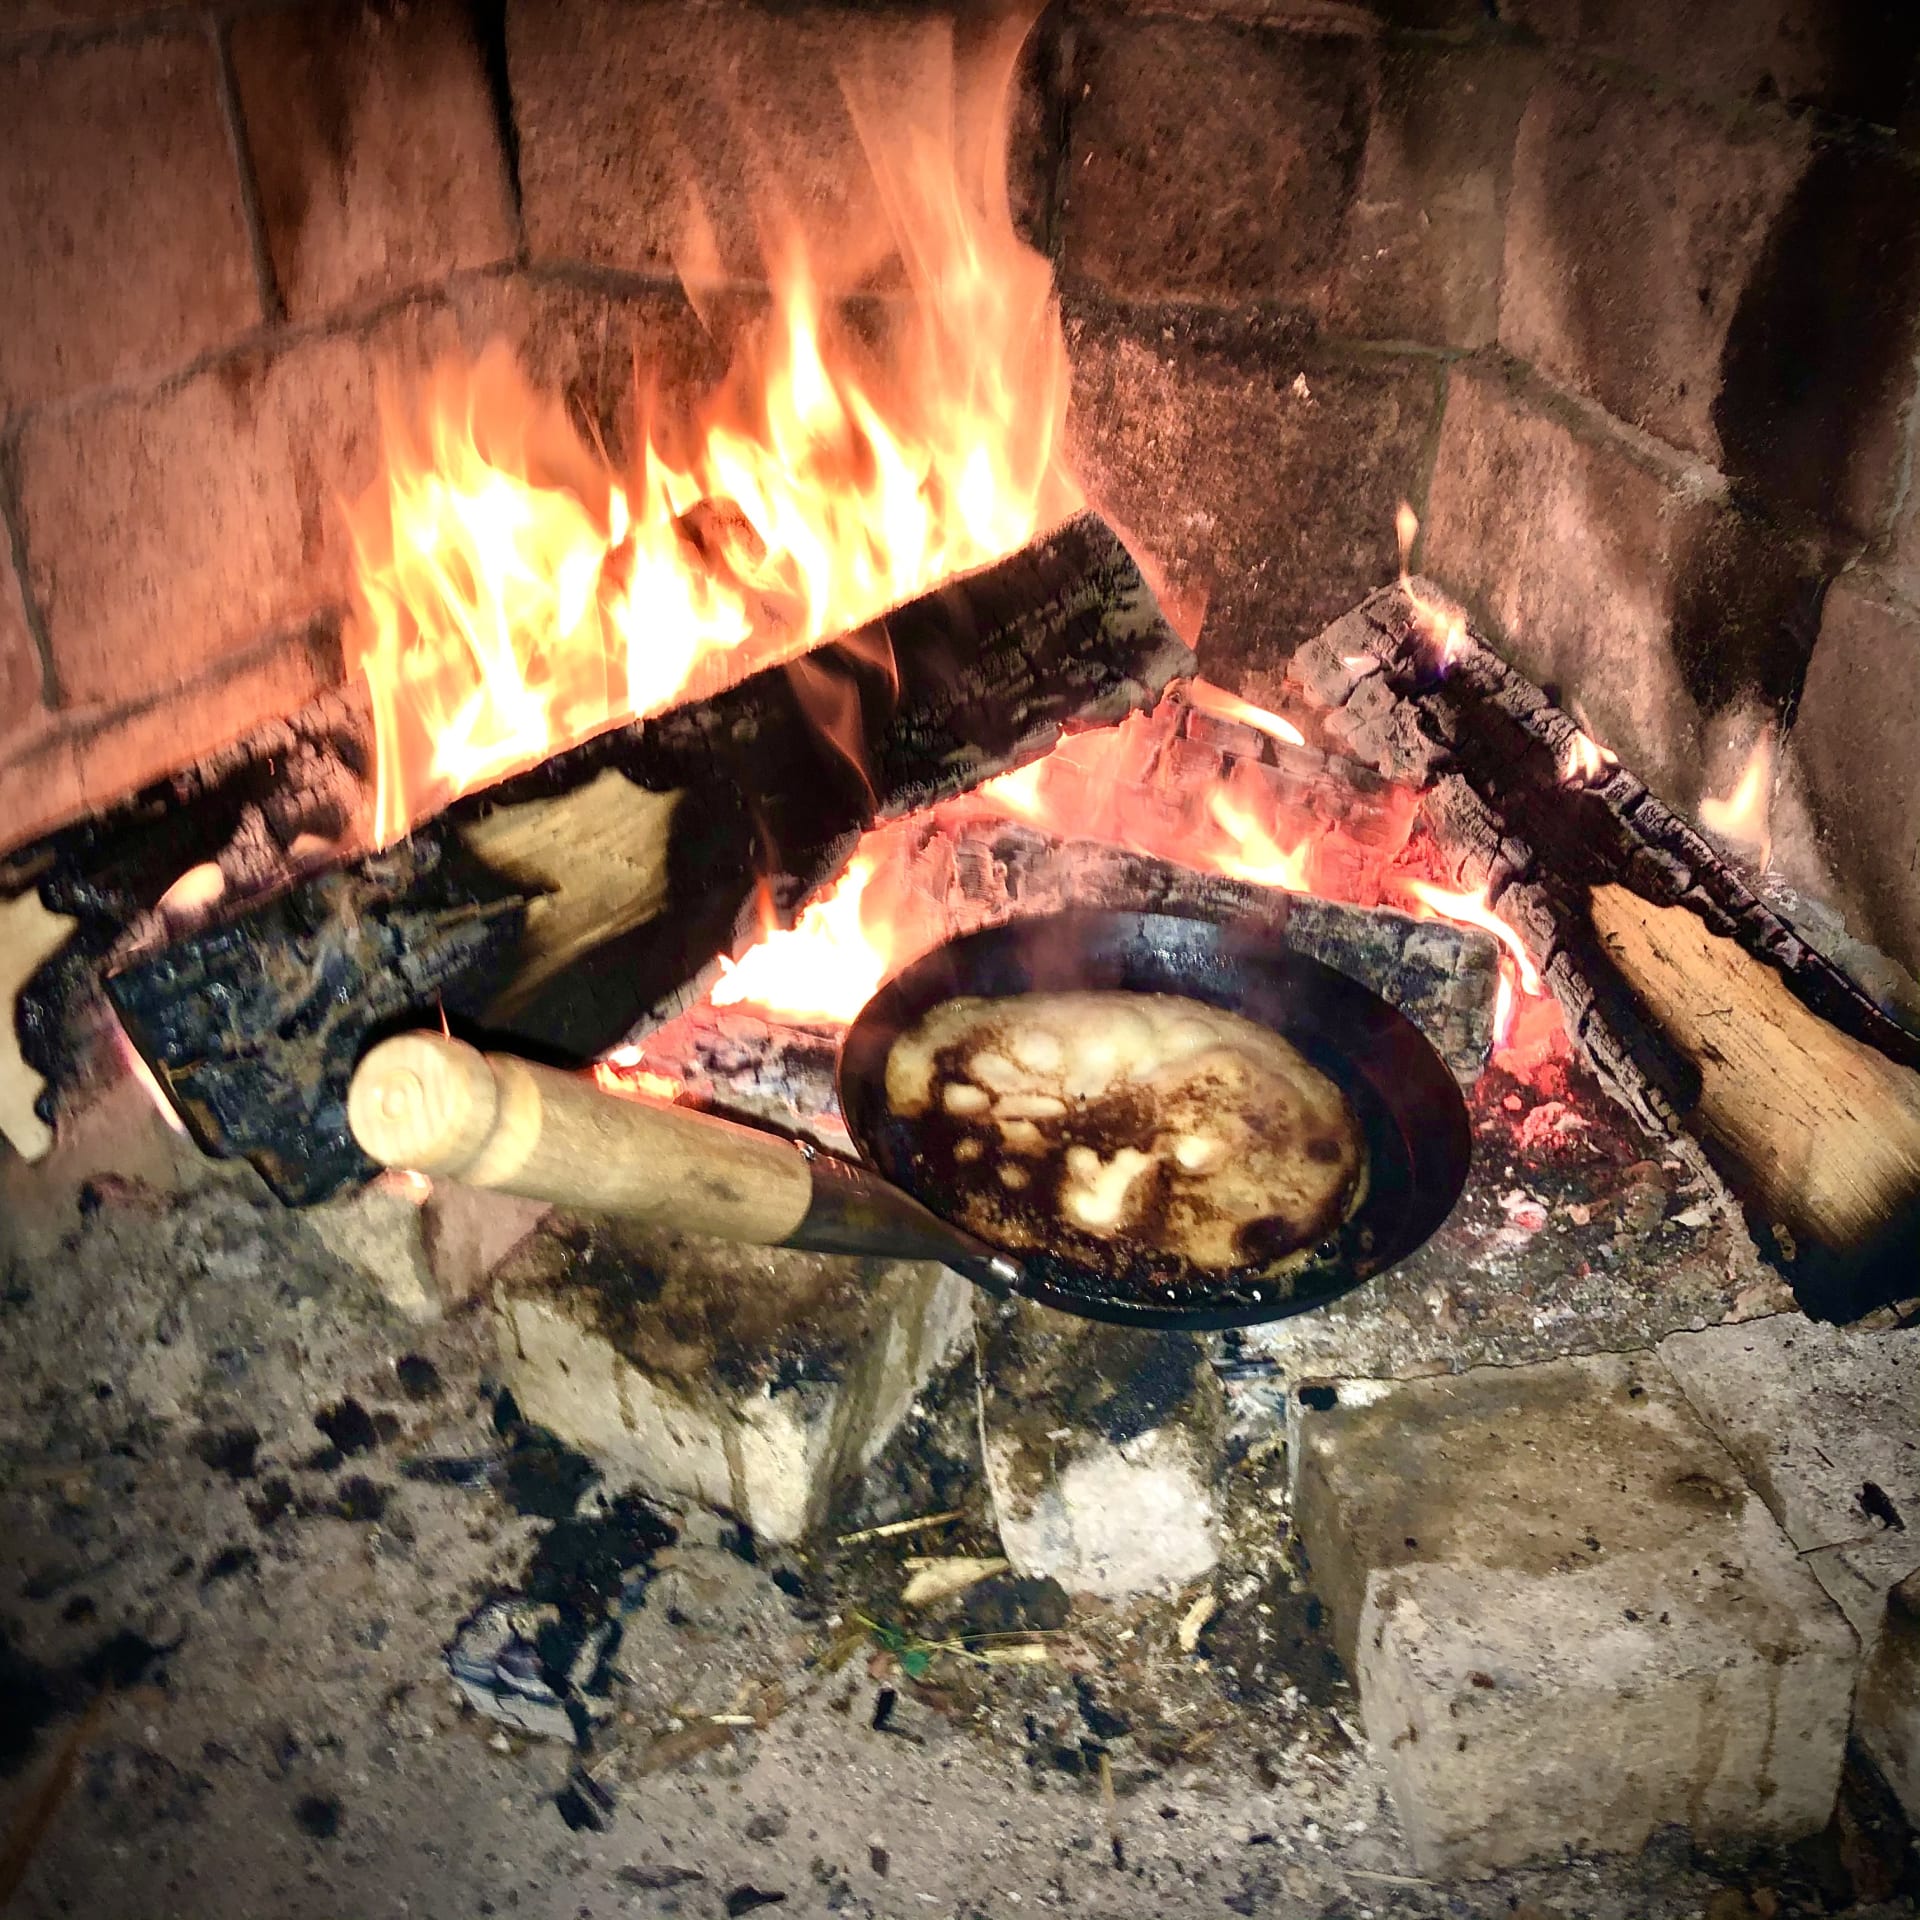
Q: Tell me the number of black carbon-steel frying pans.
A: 1